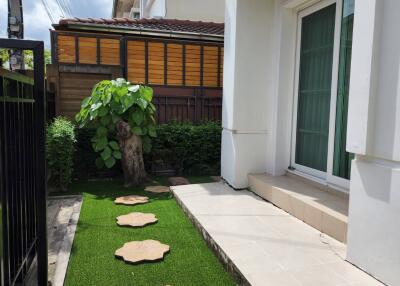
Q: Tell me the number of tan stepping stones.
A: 4